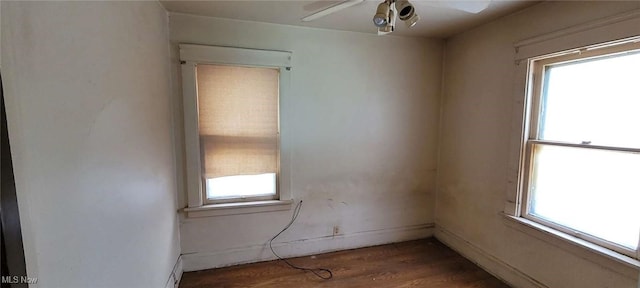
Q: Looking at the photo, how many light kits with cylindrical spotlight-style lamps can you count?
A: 1